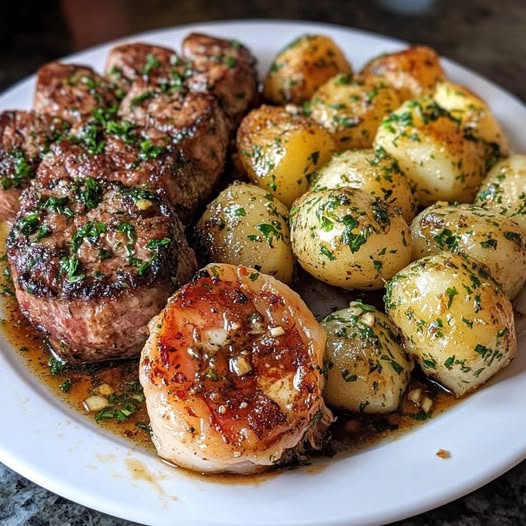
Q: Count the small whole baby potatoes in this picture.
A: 13